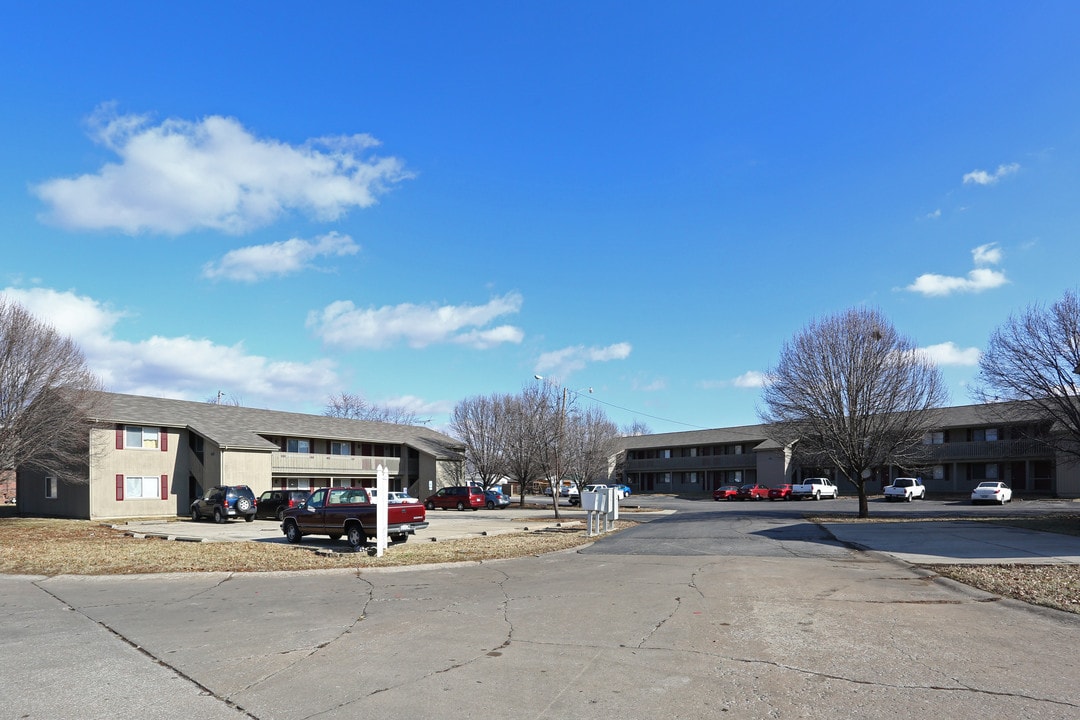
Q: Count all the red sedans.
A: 3